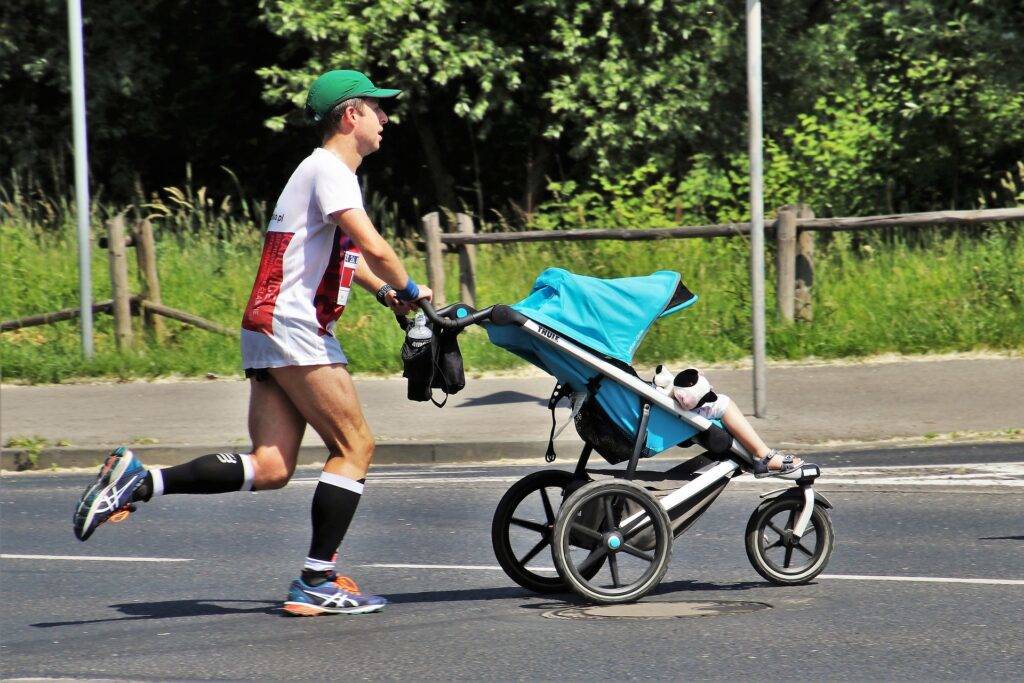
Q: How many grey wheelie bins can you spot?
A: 0